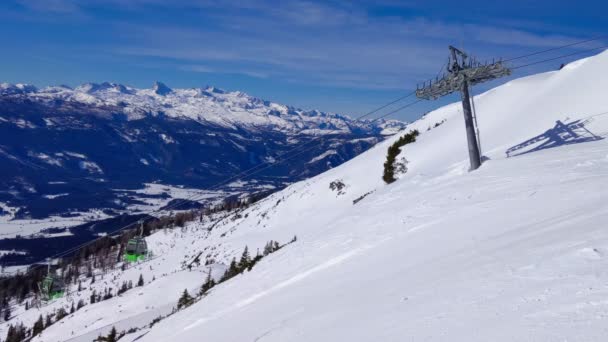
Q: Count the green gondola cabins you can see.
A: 2